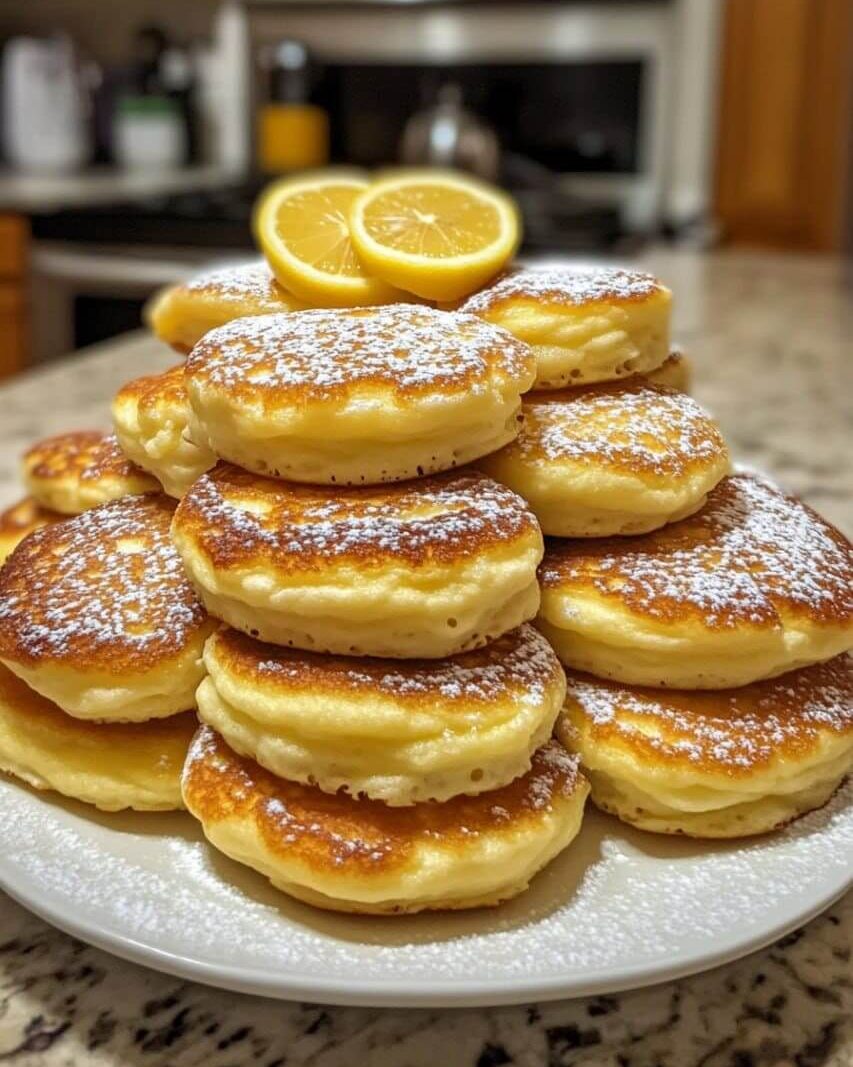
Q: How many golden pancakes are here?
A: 15